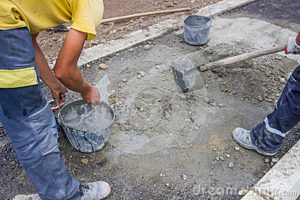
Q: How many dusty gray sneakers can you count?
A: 2